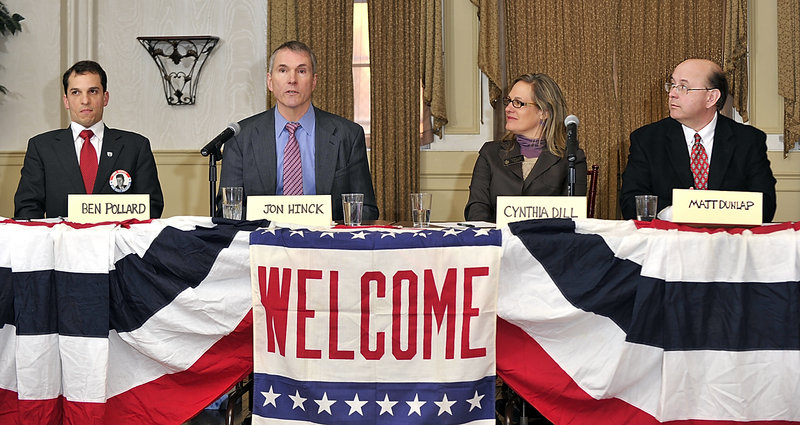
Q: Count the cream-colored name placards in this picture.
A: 4